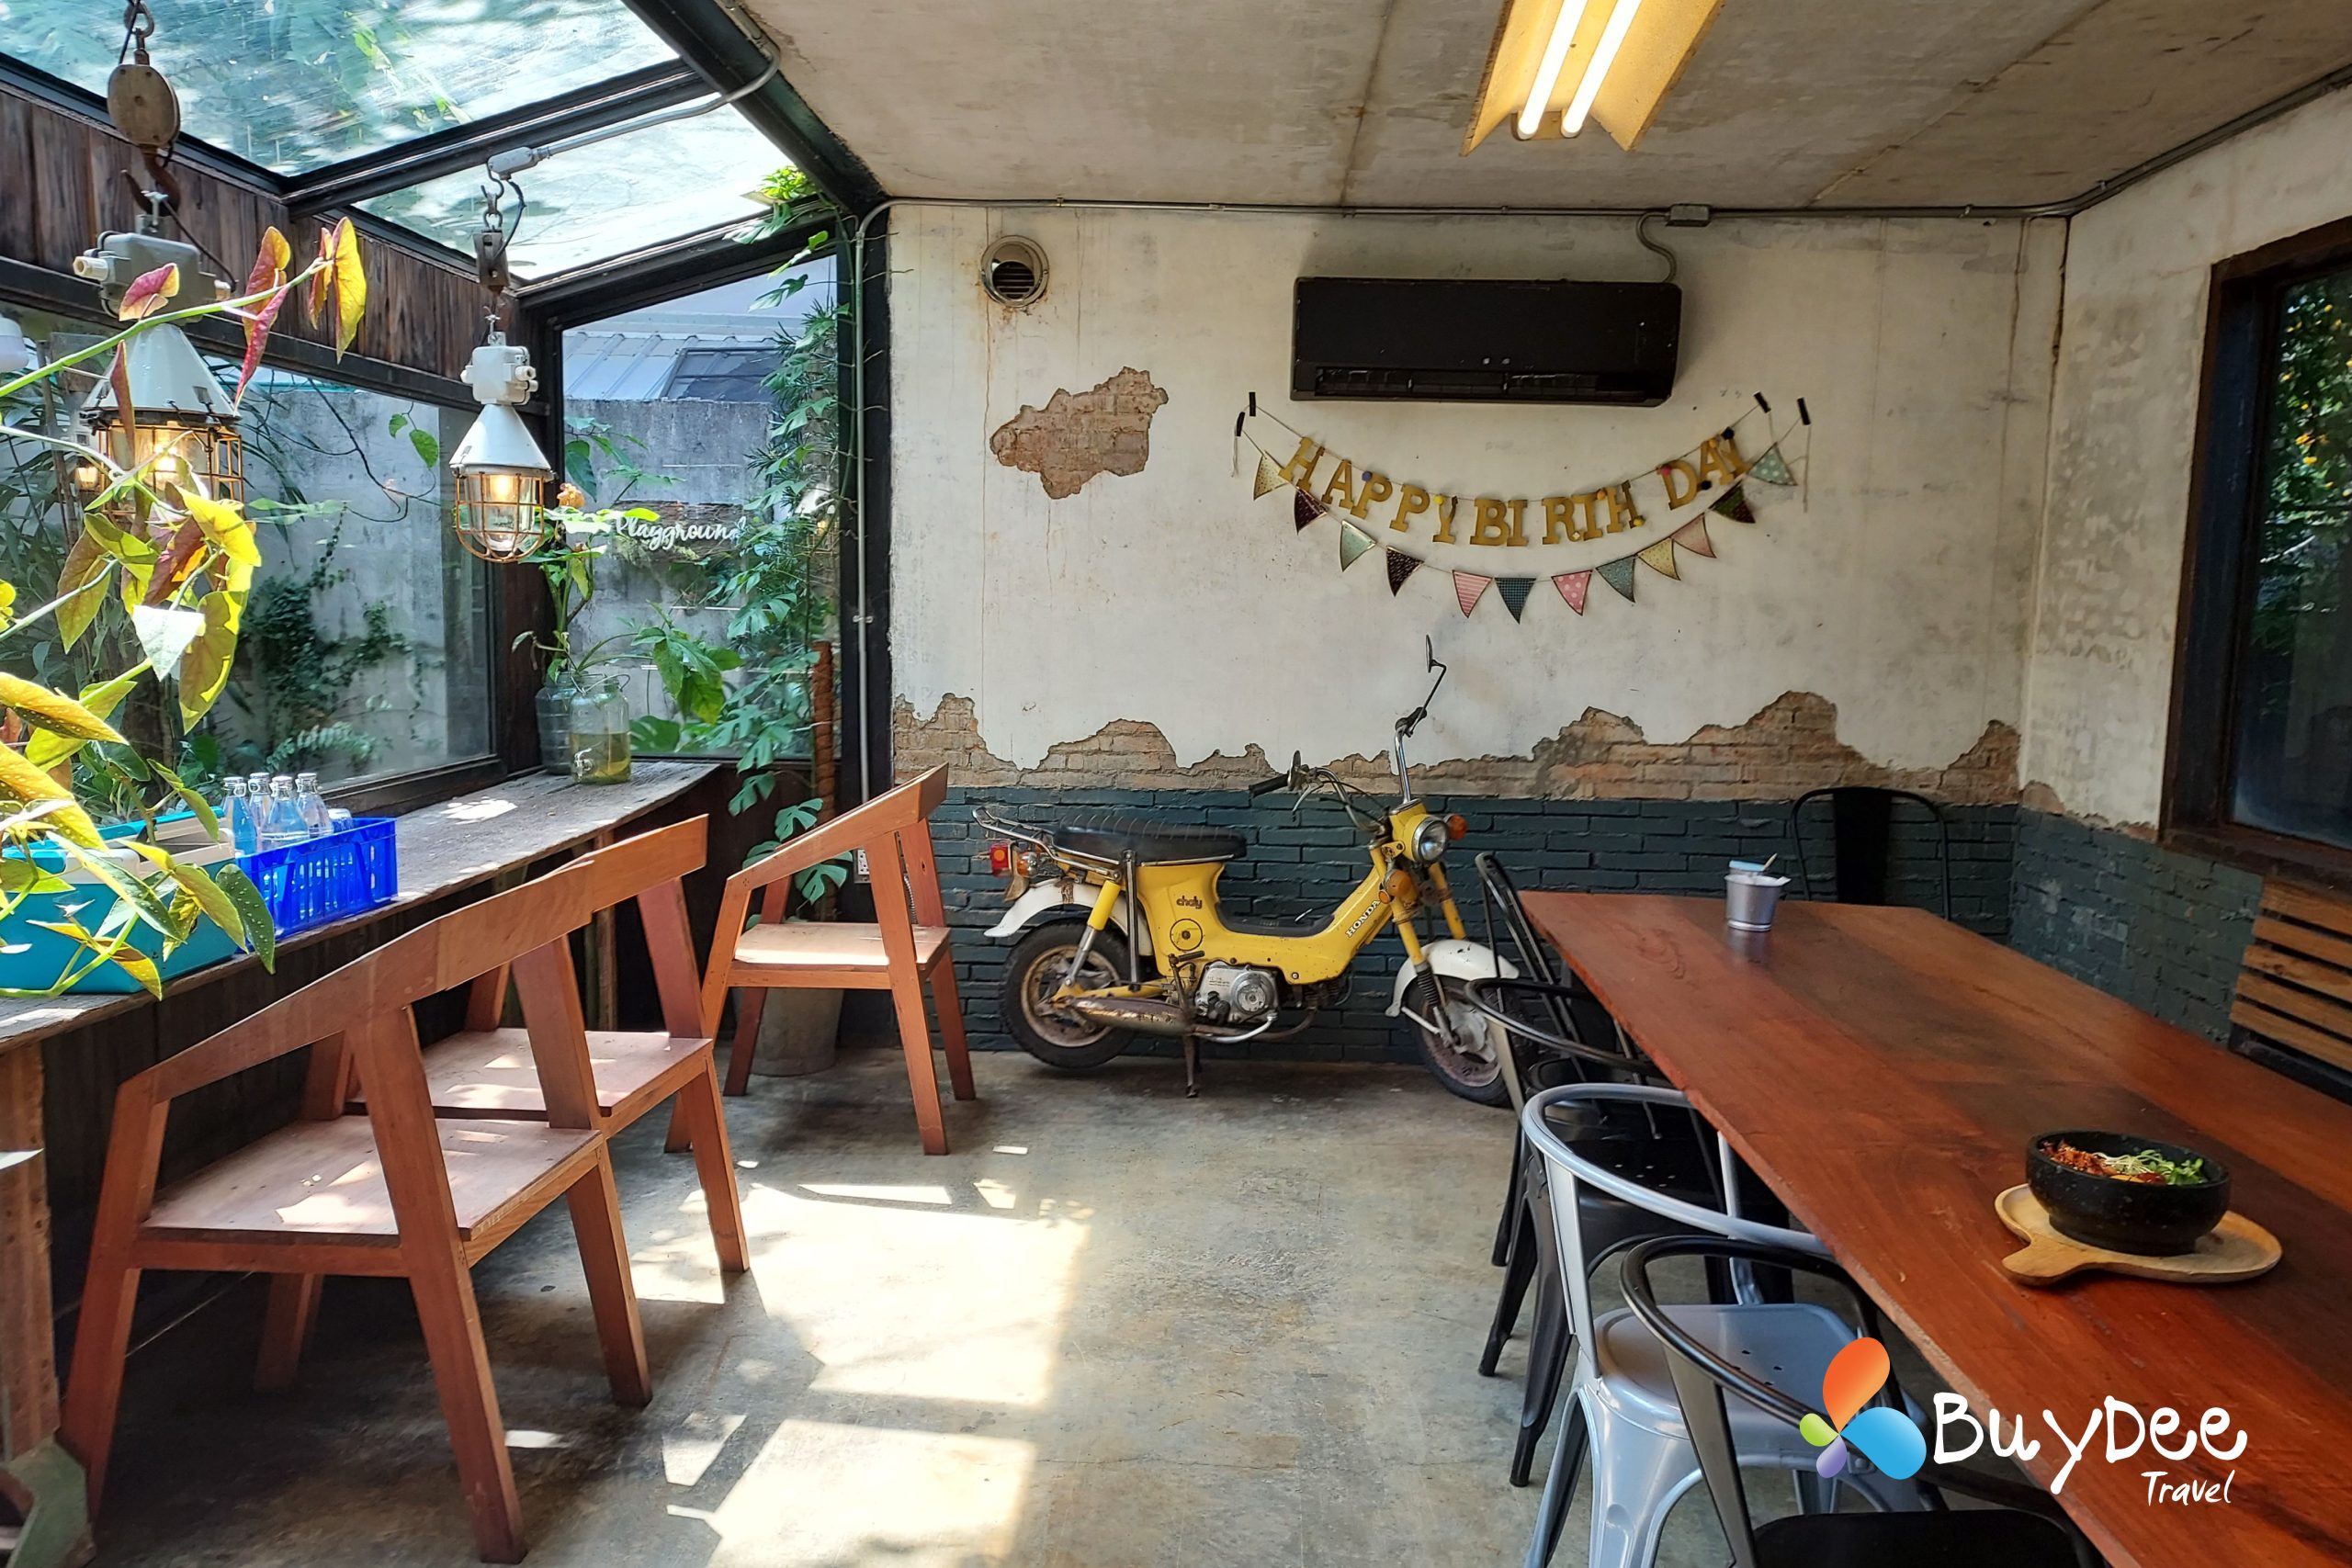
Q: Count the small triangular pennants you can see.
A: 12